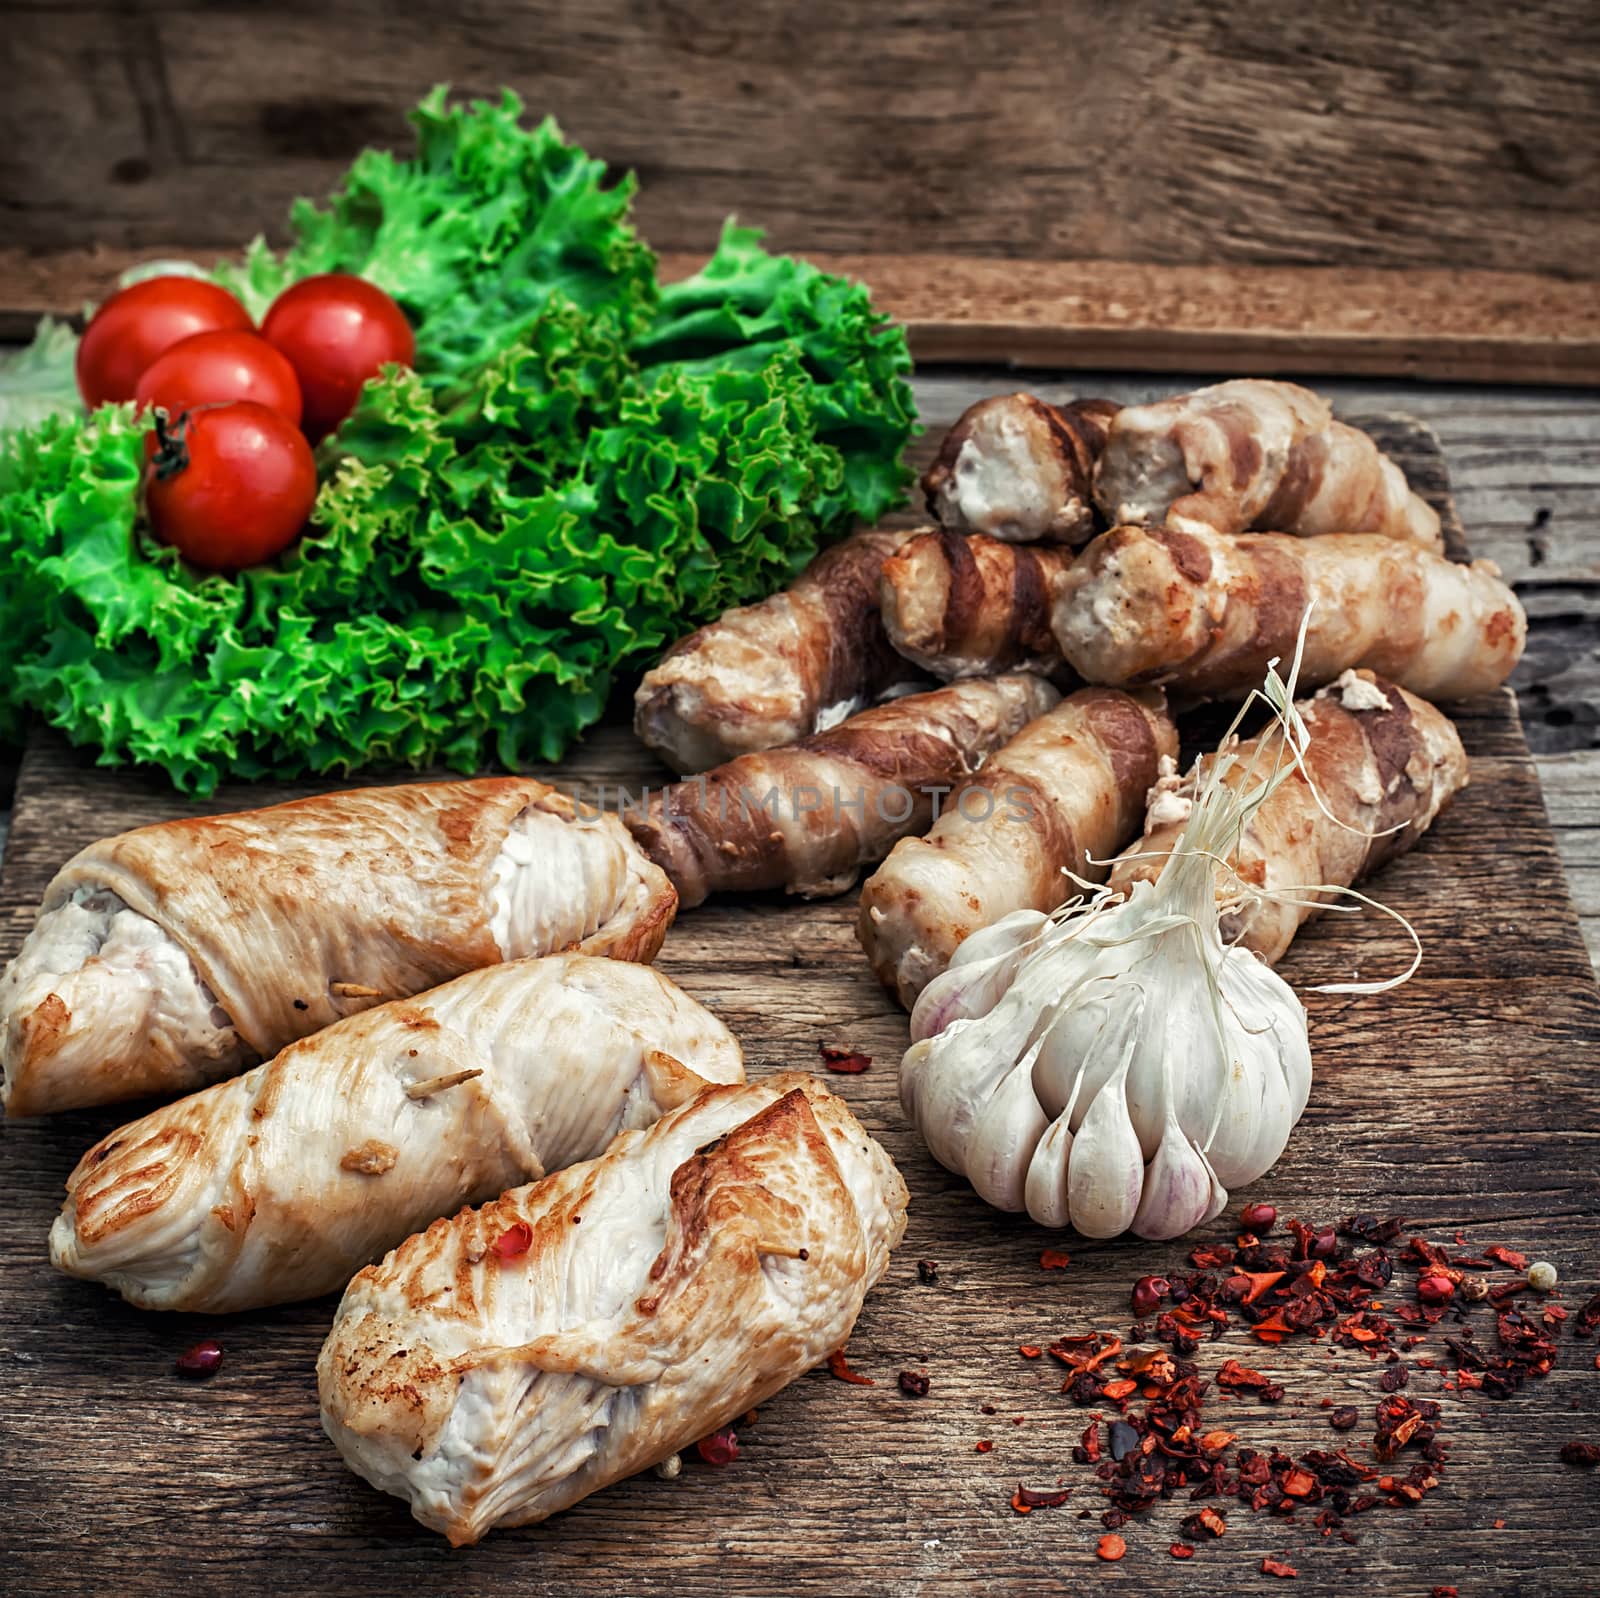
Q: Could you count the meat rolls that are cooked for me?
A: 11